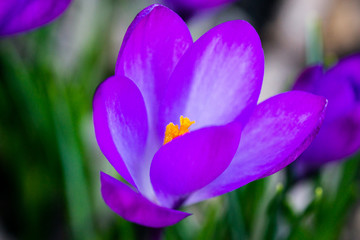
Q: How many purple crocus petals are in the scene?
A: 6